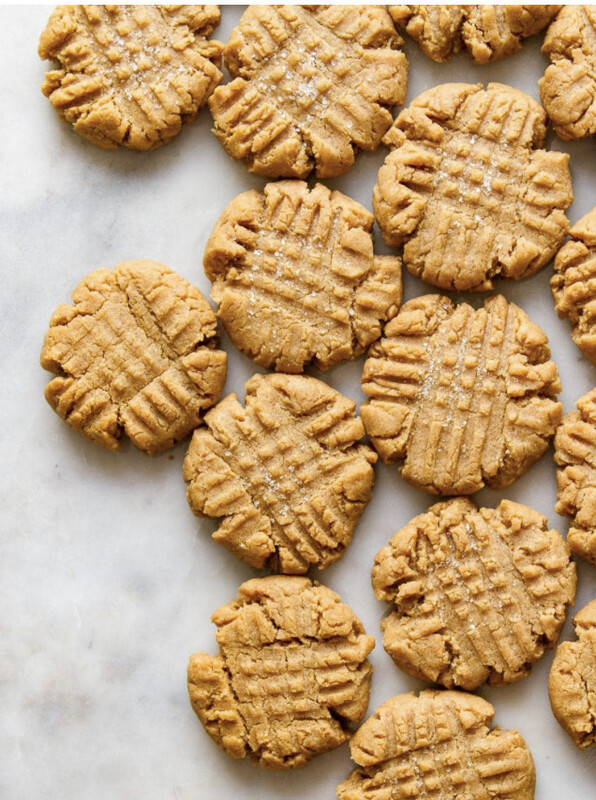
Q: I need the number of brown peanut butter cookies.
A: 15